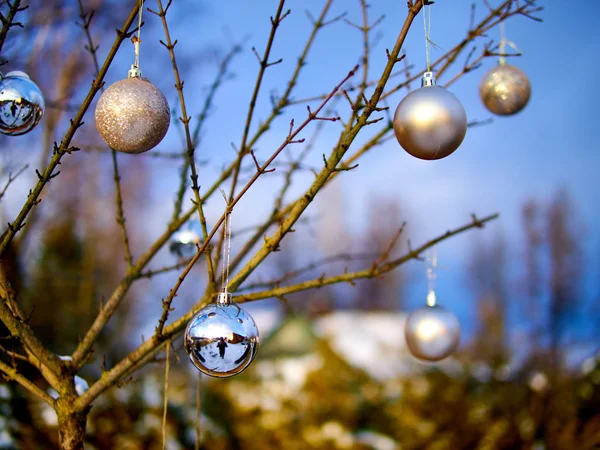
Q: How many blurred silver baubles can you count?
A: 2